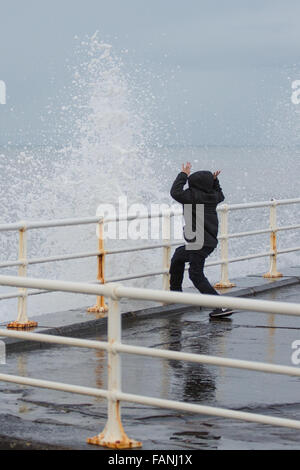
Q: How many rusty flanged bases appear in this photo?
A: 5